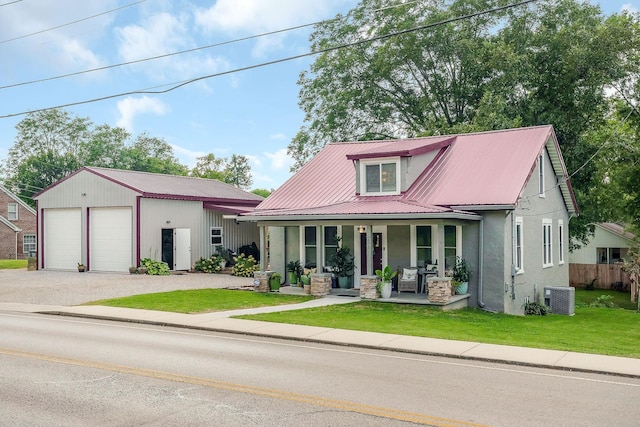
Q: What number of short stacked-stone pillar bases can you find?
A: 4